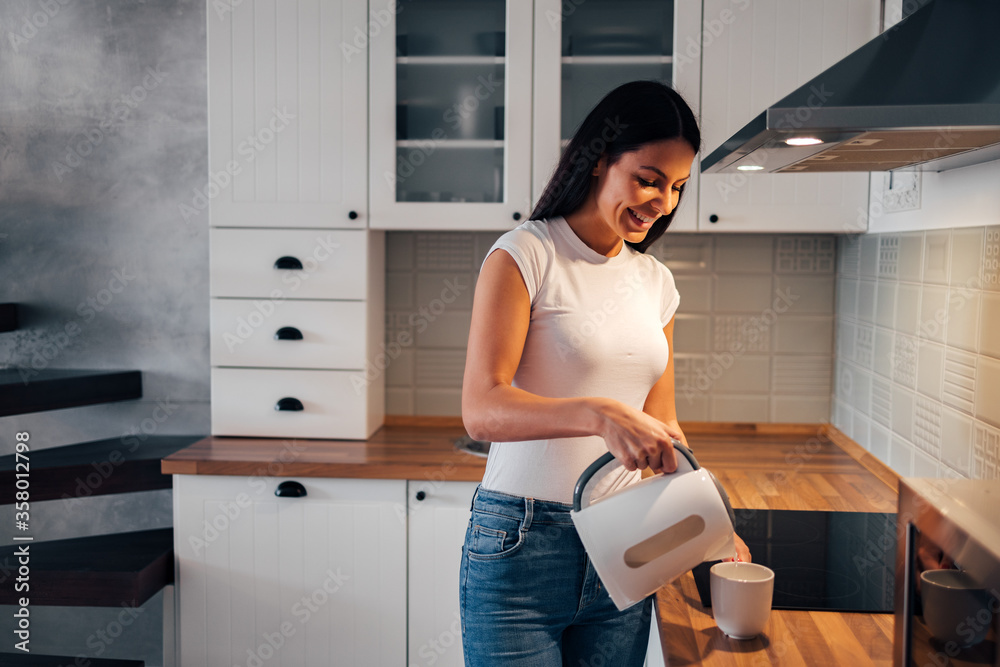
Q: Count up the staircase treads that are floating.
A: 5